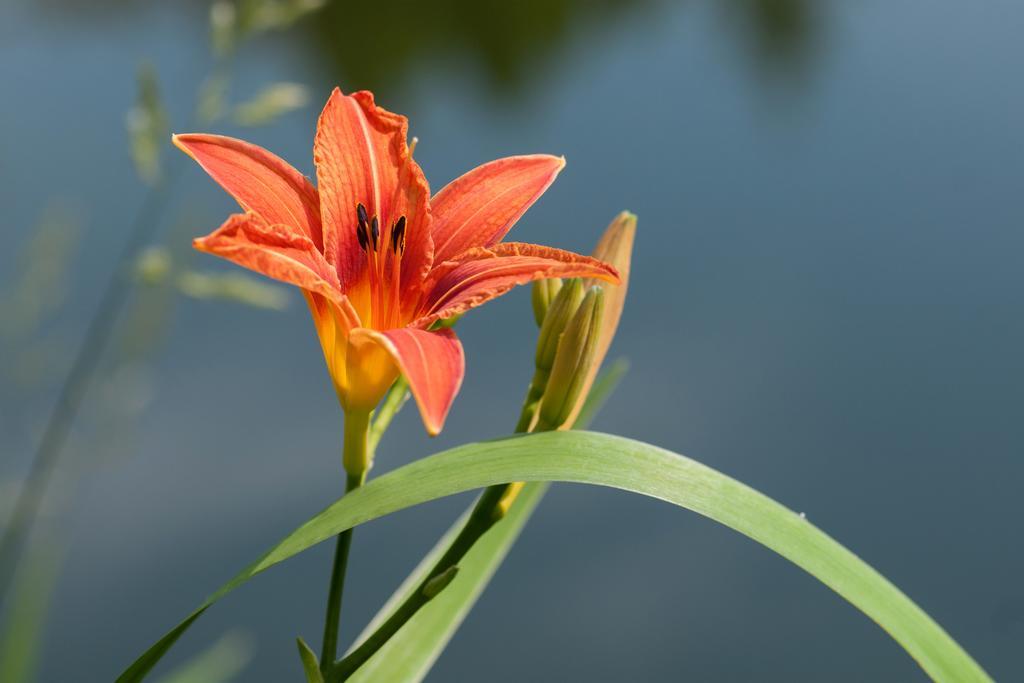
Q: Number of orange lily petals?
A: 6